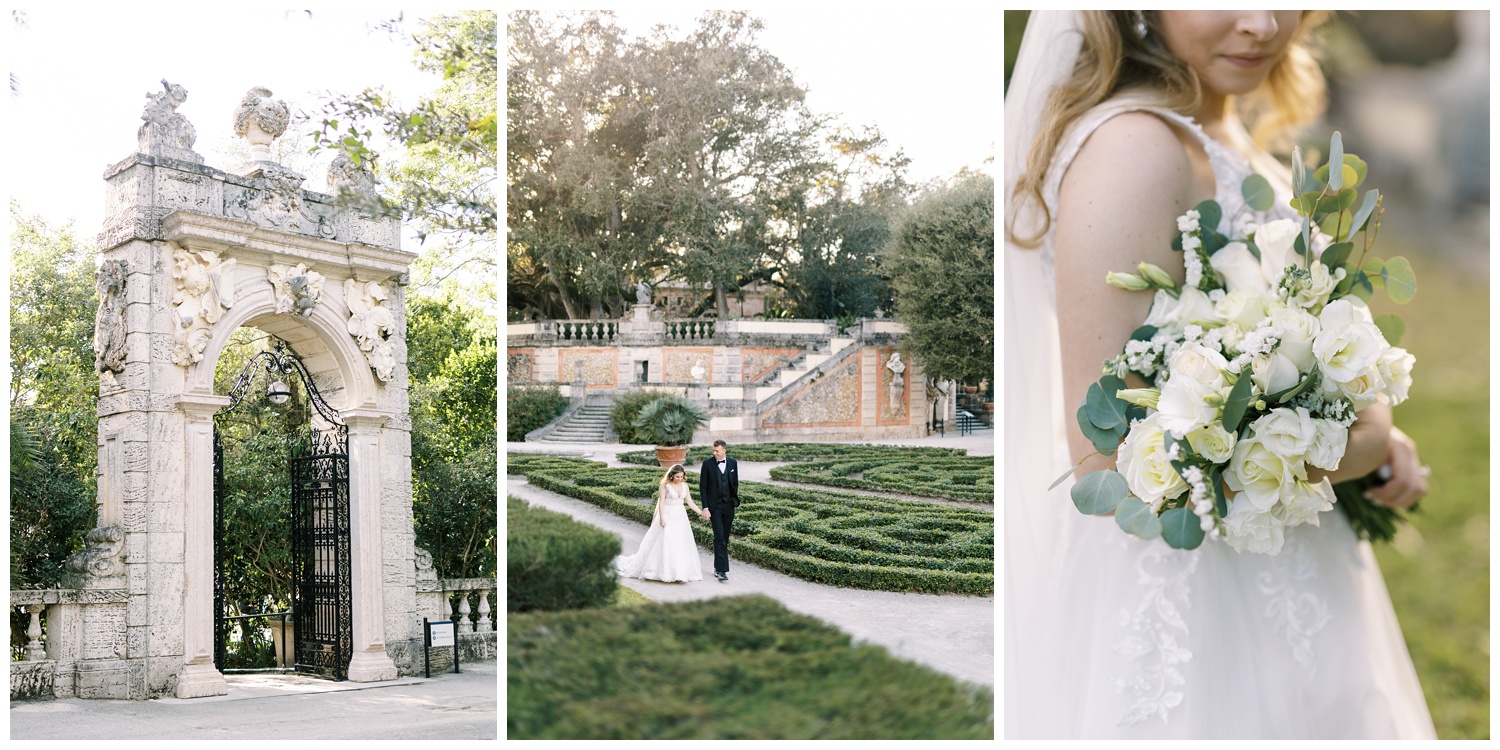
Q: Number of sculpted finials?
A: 3